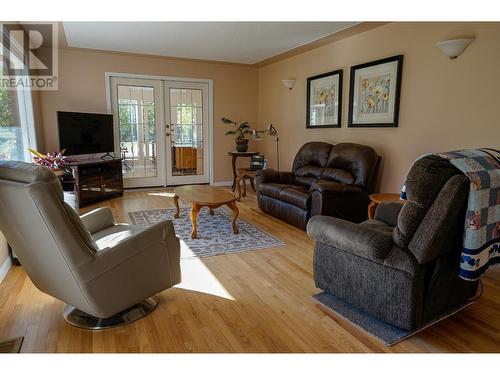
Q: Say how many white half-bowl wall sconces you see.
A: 2